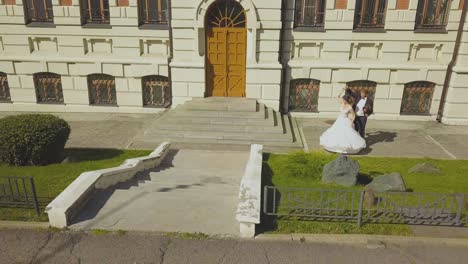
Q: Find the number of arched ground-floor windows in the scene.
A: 7